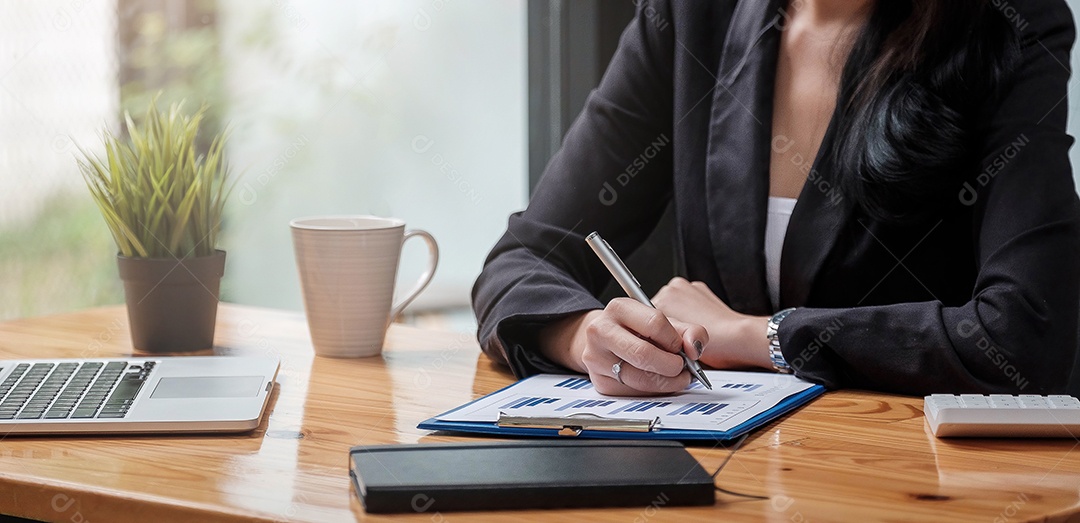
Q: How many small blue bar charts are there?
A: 7